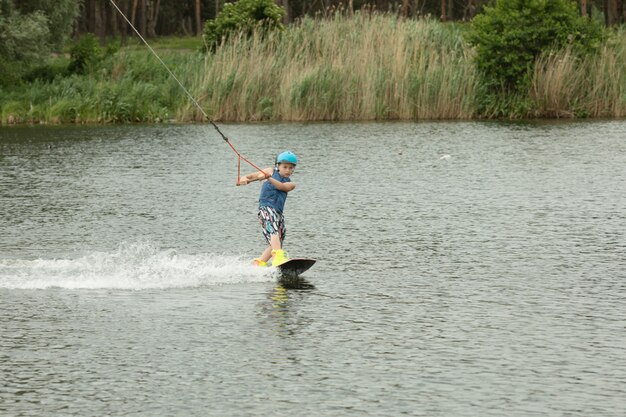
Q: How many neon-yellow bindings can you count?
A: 2